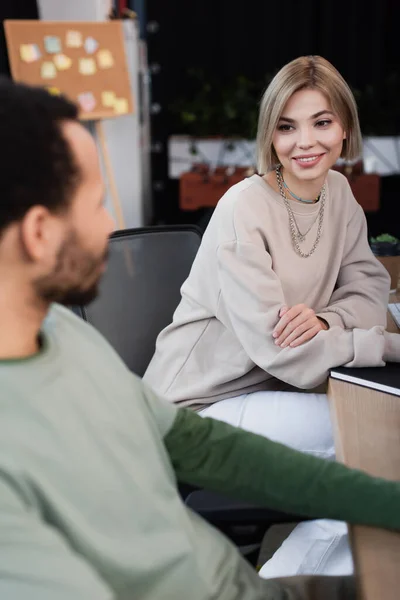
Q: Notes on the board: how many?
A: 12